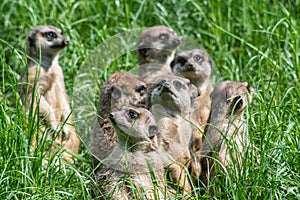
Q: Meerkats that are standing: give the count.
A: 7